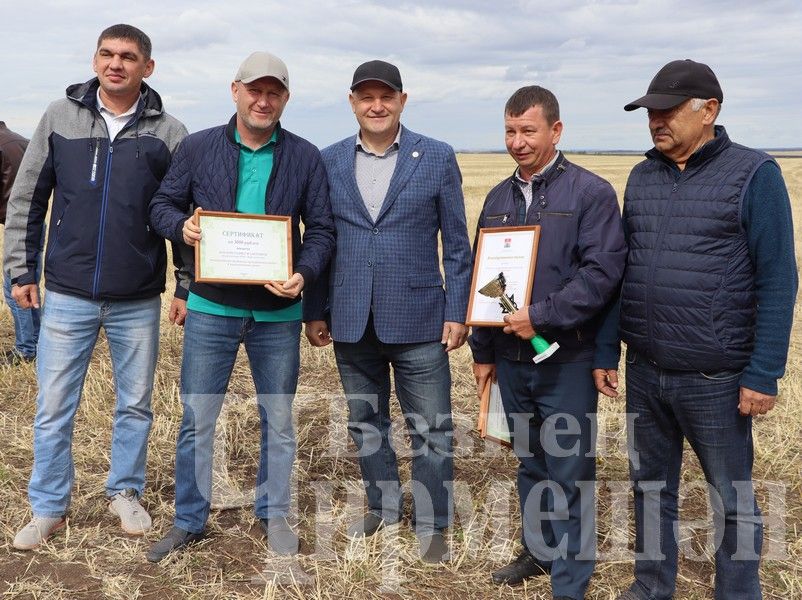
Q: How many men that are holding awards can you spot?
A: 2